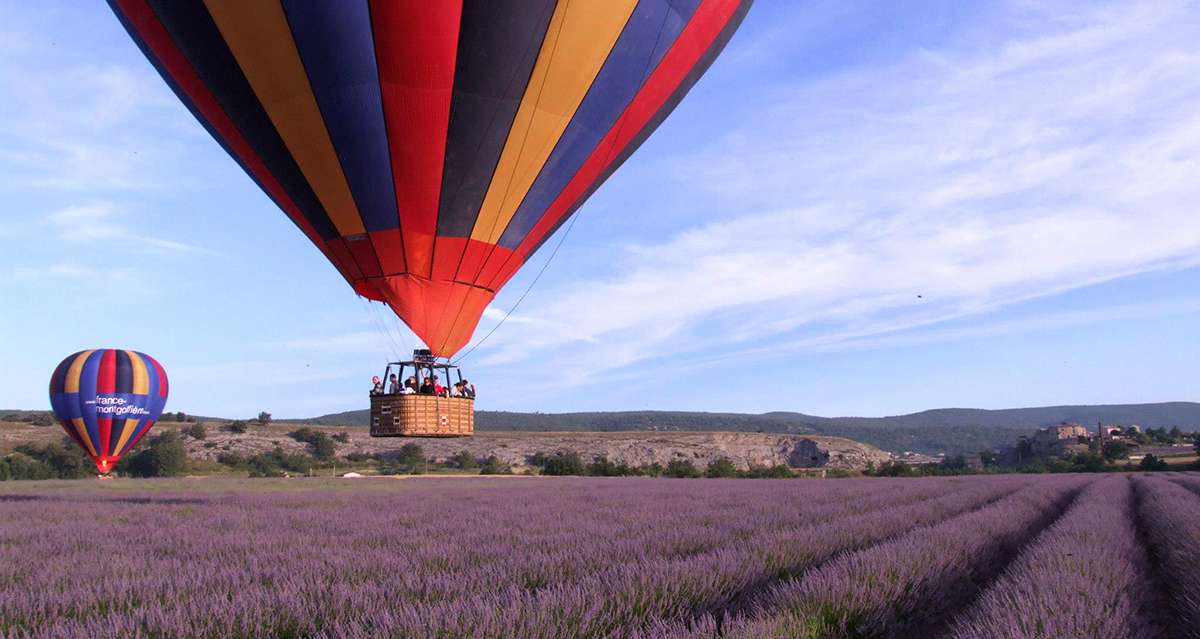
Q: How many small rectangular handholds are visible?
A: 4